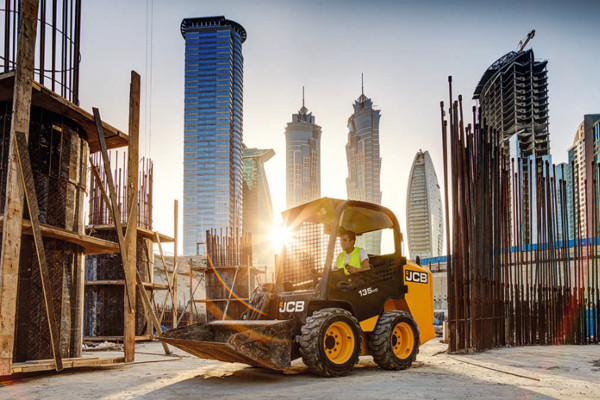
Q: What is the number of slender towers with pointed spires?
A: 2